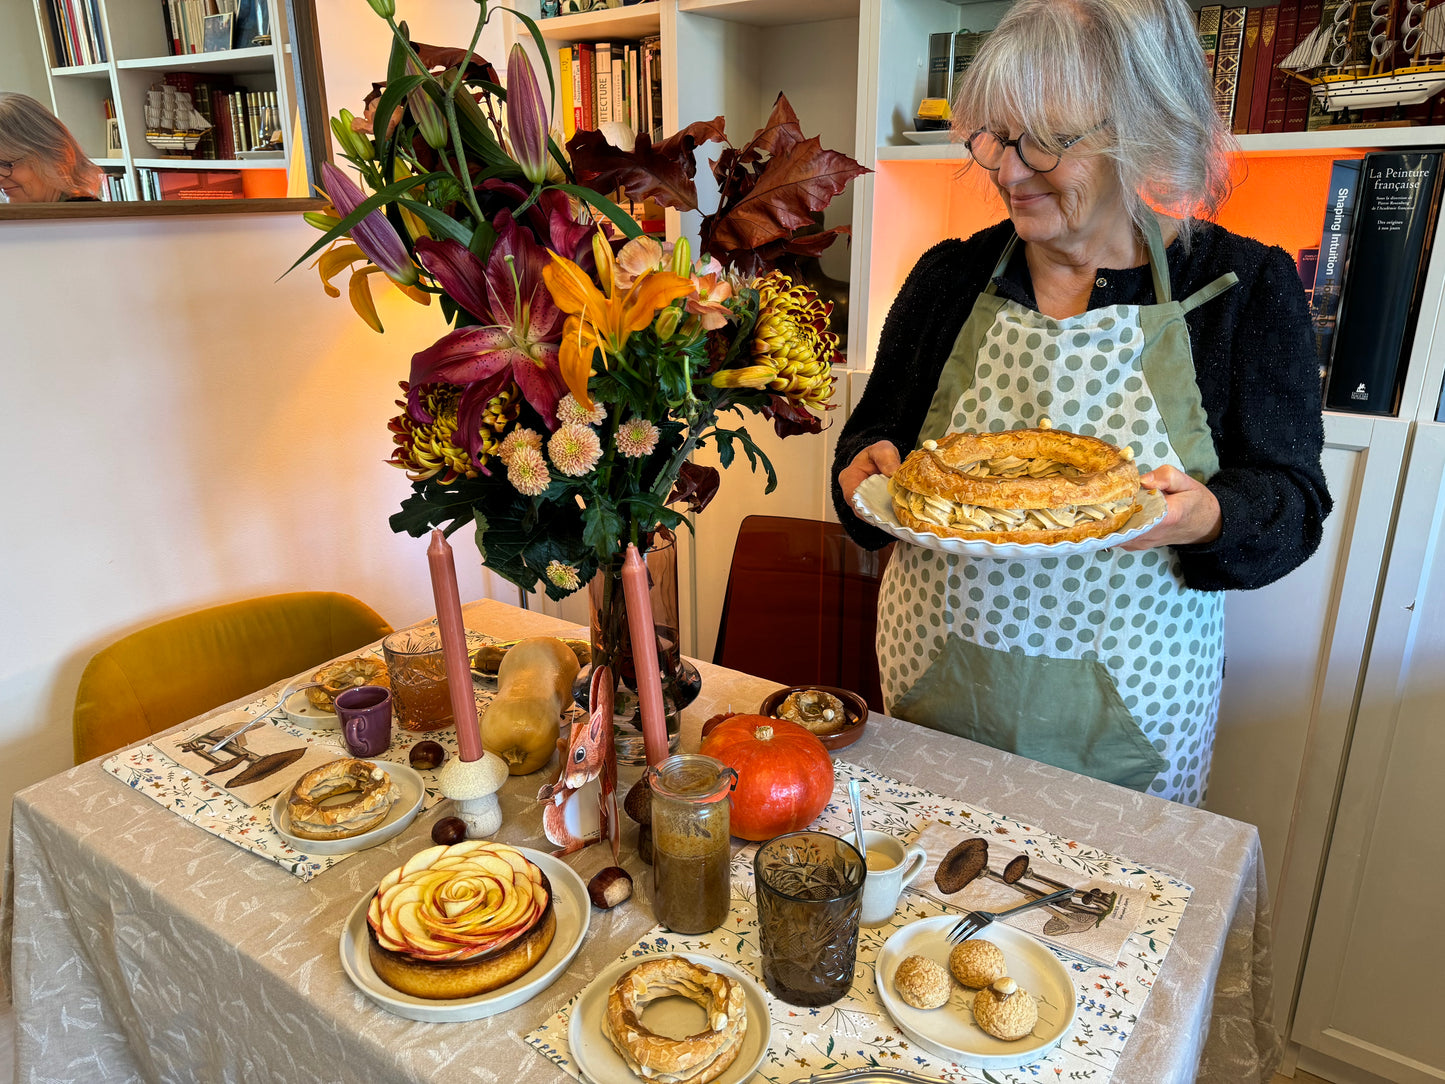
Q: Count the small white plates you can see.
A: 5